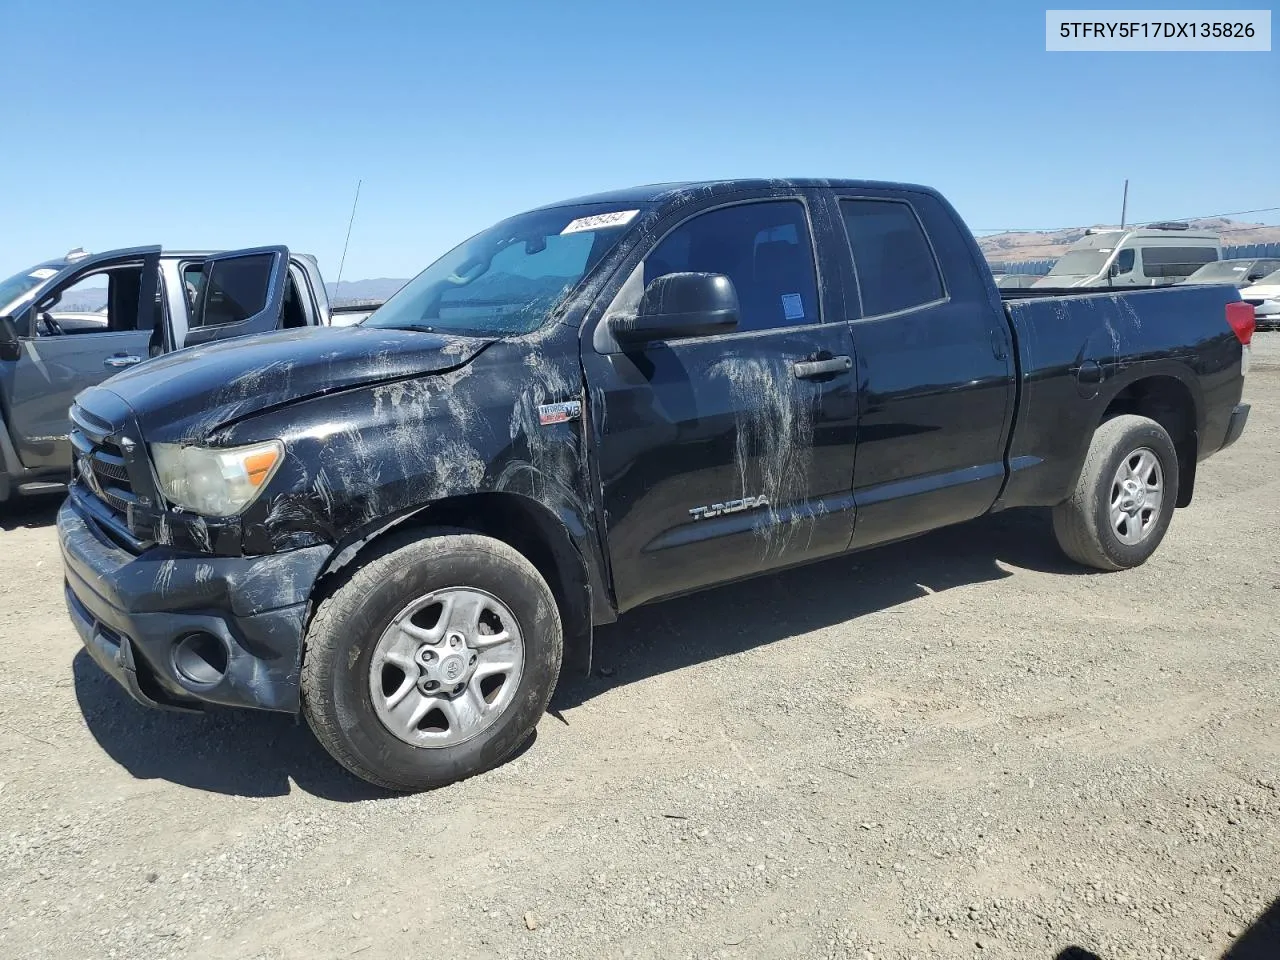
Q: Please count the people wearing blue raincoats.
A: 0